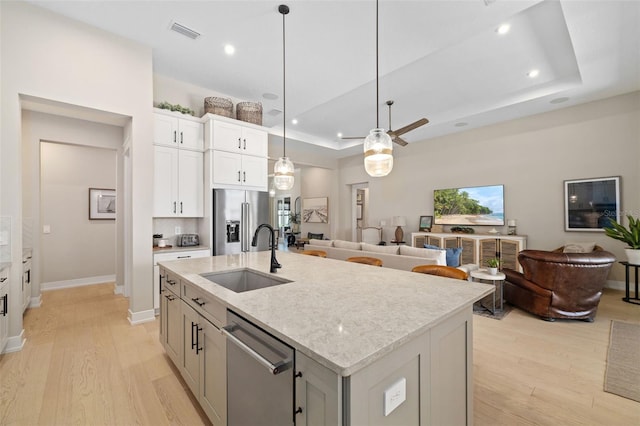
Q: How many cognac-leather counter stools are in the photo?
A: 3